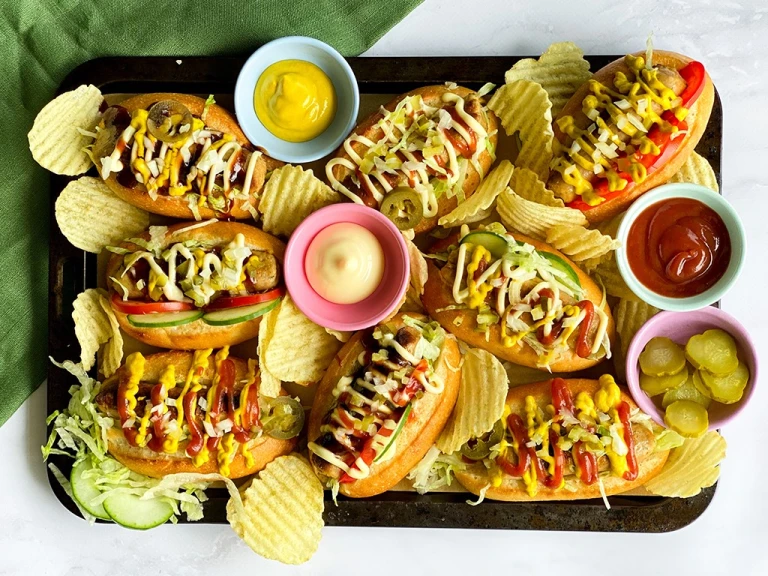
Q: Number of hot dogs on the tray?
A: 8